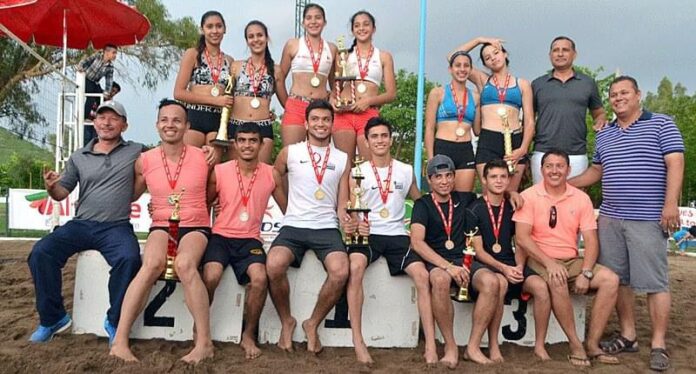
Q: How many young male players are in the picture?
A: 6